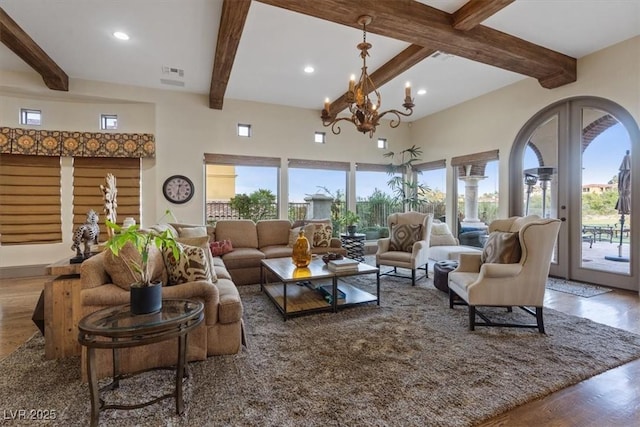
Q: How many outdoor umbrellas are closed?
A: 1